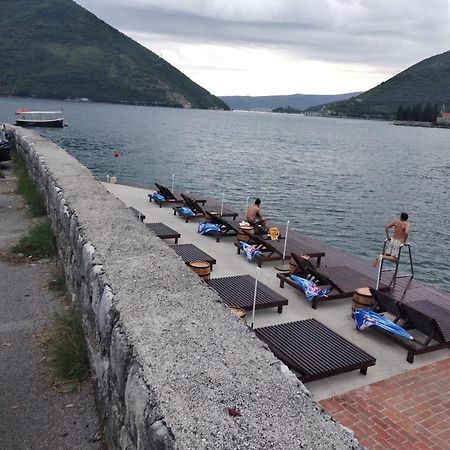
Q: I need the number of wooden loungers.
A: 11